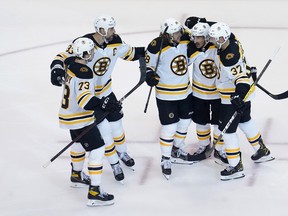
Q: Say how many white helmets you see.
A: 5